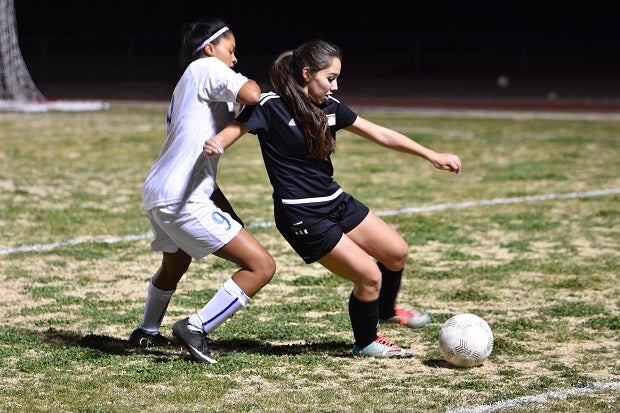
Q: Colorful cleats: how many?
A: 2